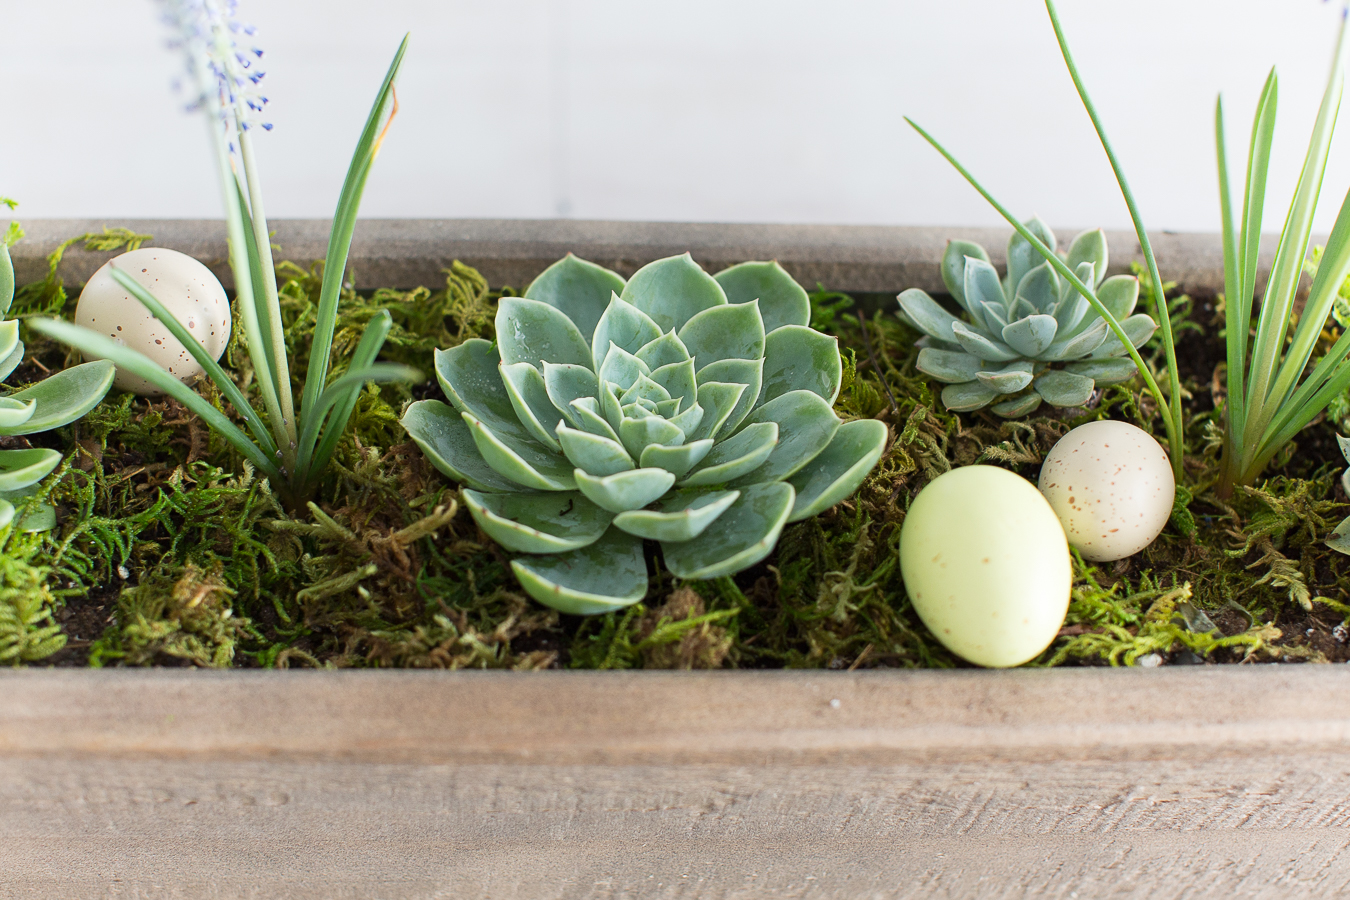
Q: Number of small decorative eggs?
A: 3